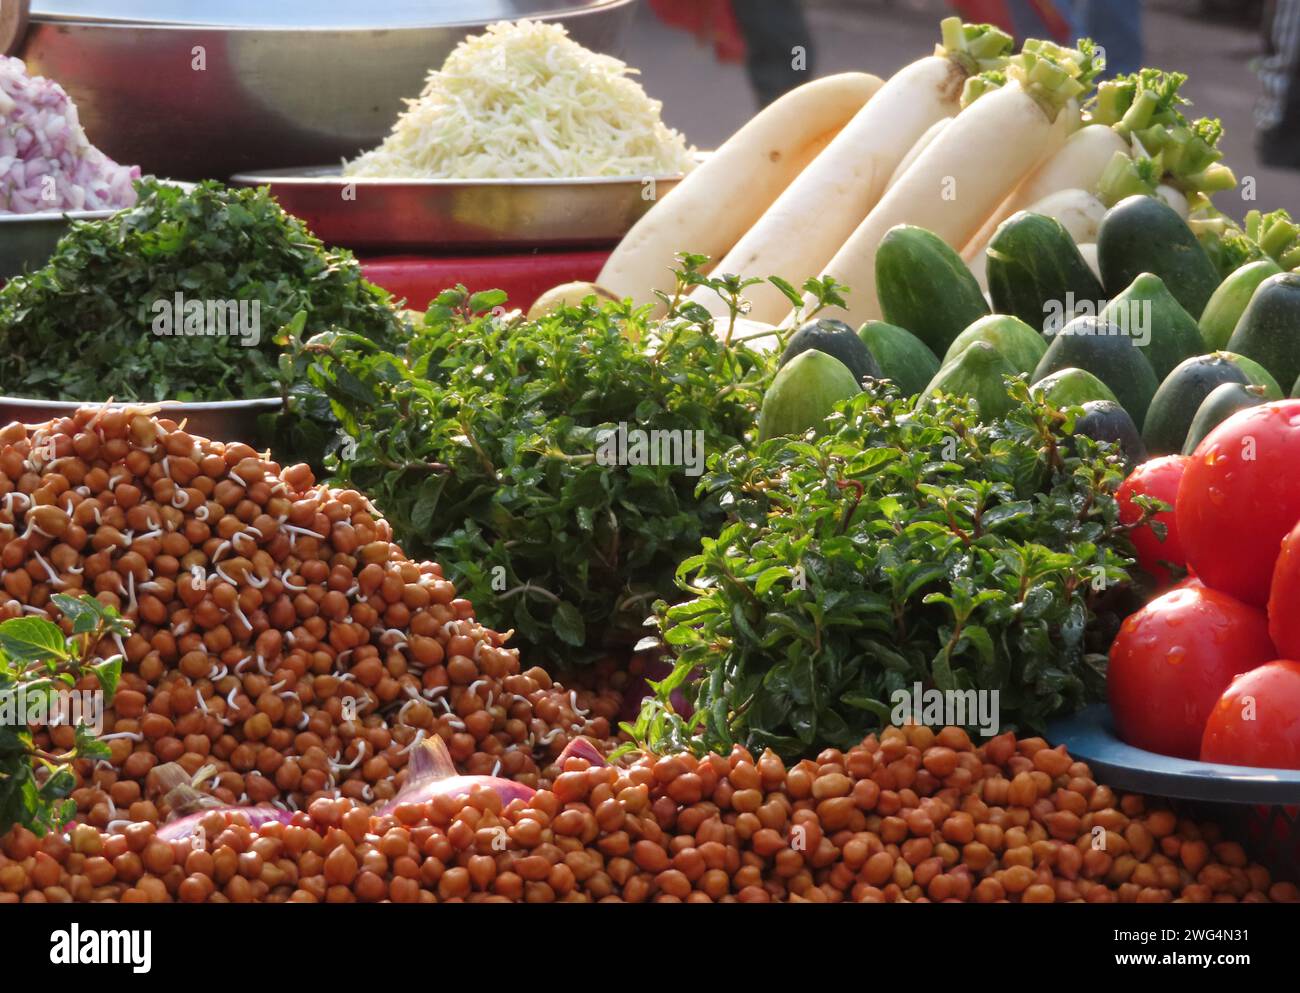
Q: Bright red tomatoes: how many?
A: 5